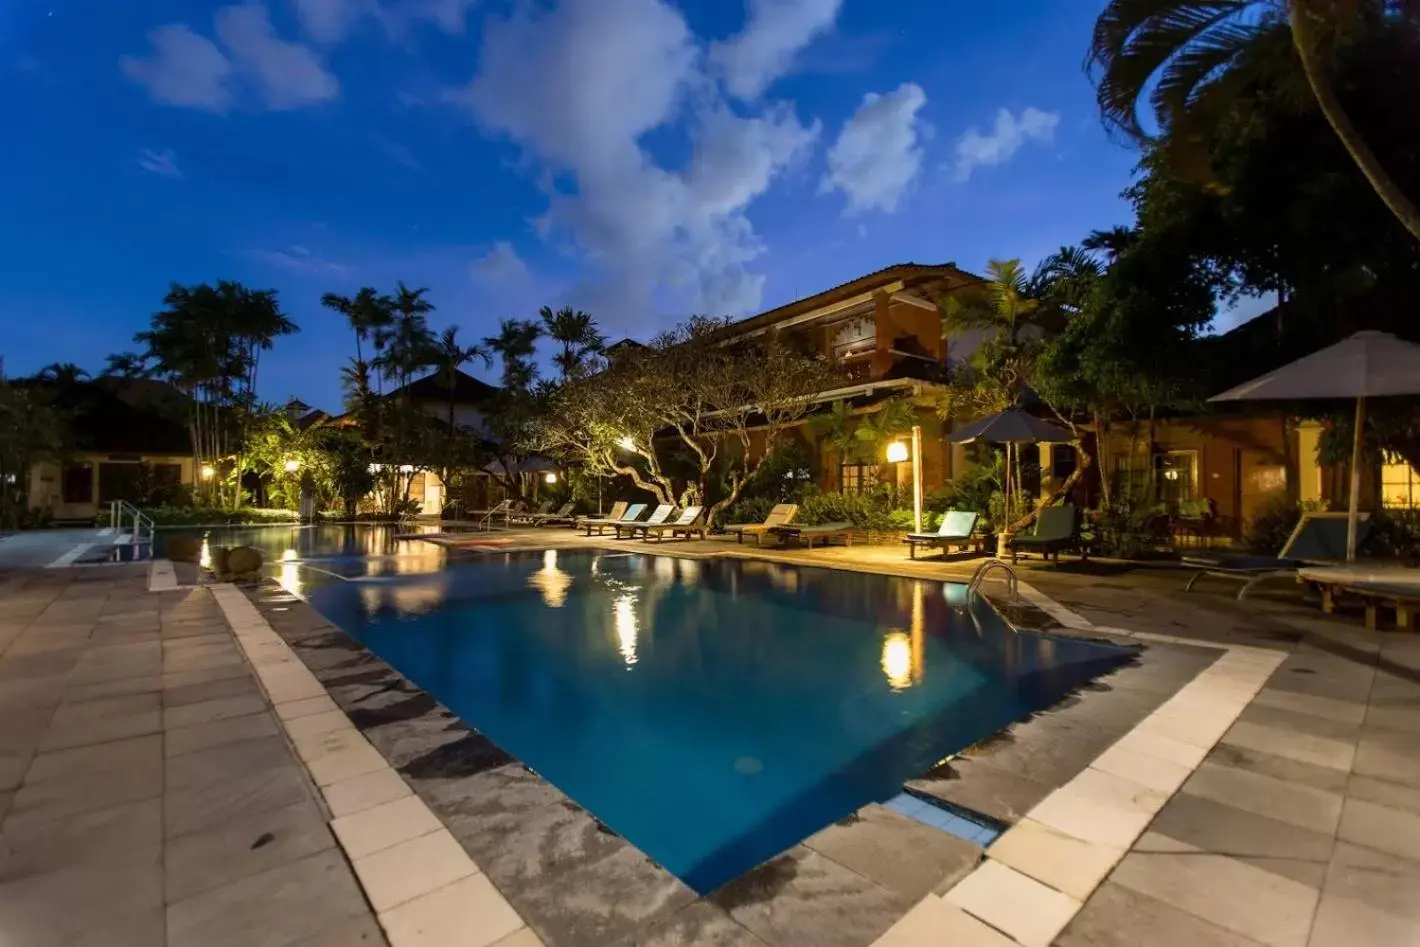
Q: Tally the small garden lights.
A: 5